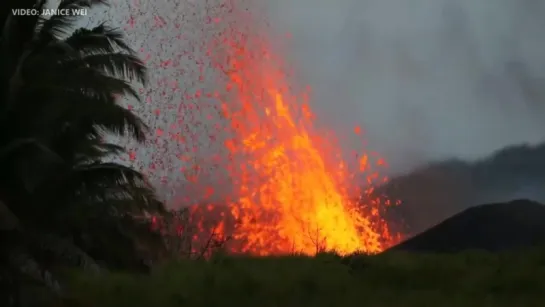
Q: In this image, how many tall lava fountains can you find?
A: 1